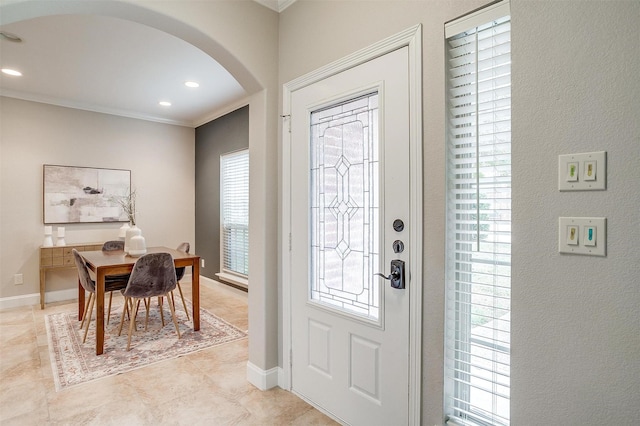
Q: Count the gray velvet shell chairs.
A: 4